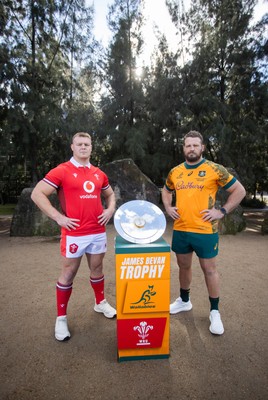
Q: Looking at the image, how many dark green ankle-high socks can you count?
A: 2